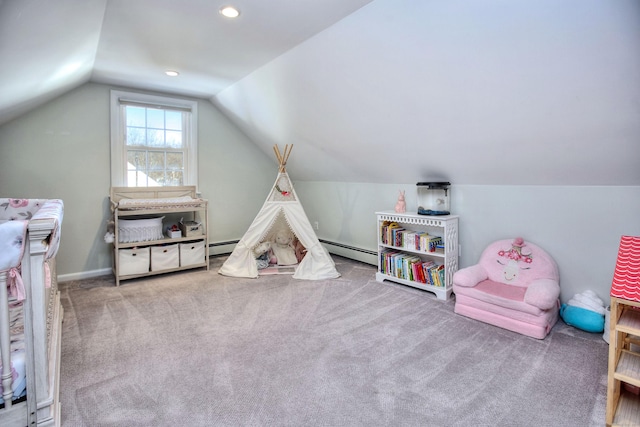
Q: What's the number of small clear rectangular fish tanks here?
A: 1